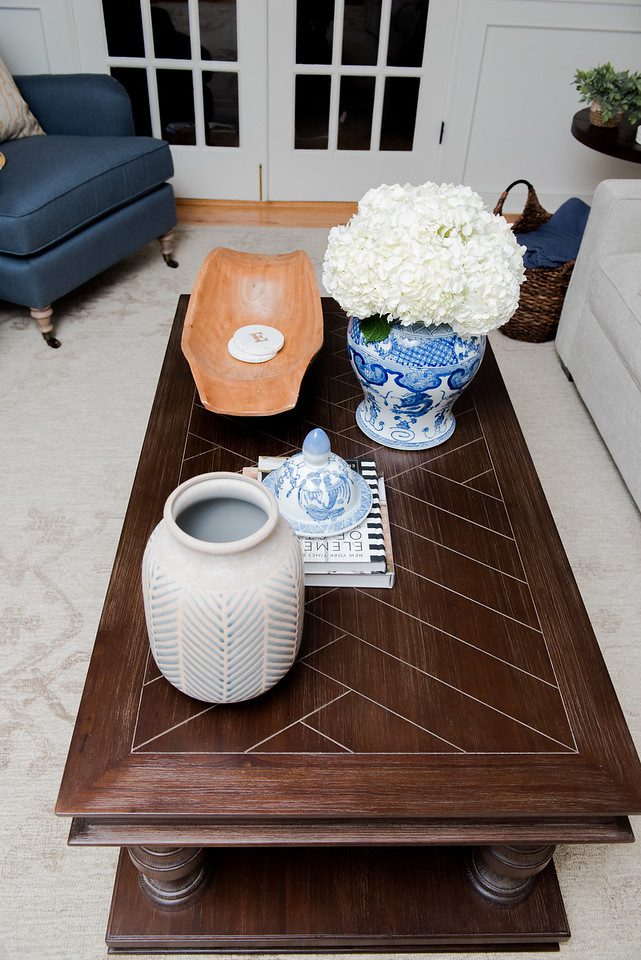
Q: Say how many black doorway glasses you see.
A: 12